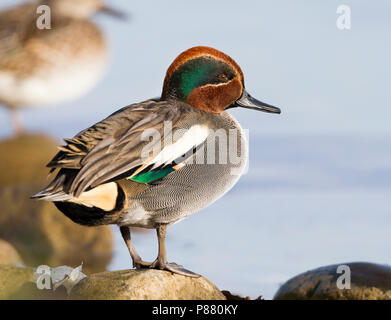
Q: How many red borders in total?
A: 0